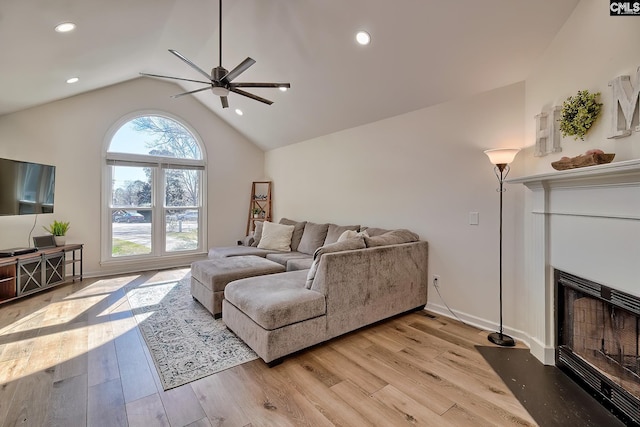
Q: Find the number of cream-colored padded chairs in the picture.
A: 0